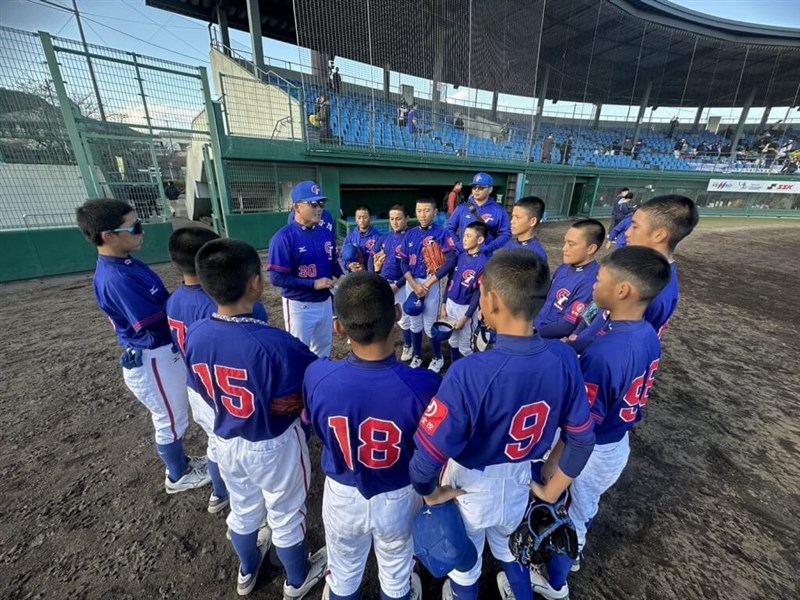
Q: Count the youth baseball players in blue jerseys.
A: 13